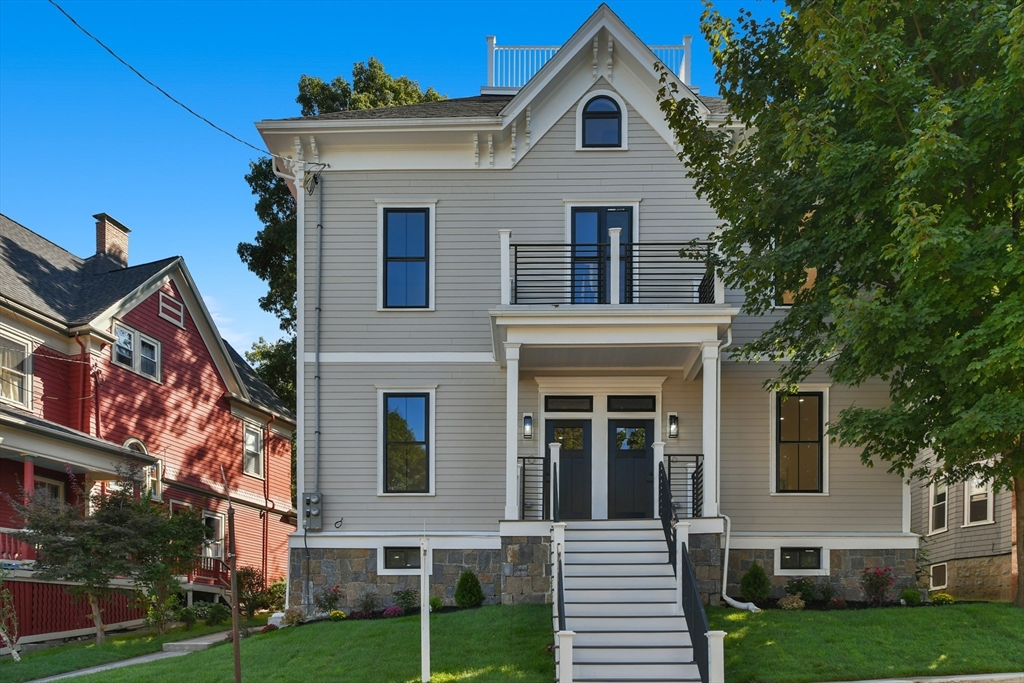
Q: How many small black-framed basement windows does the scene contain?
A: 2